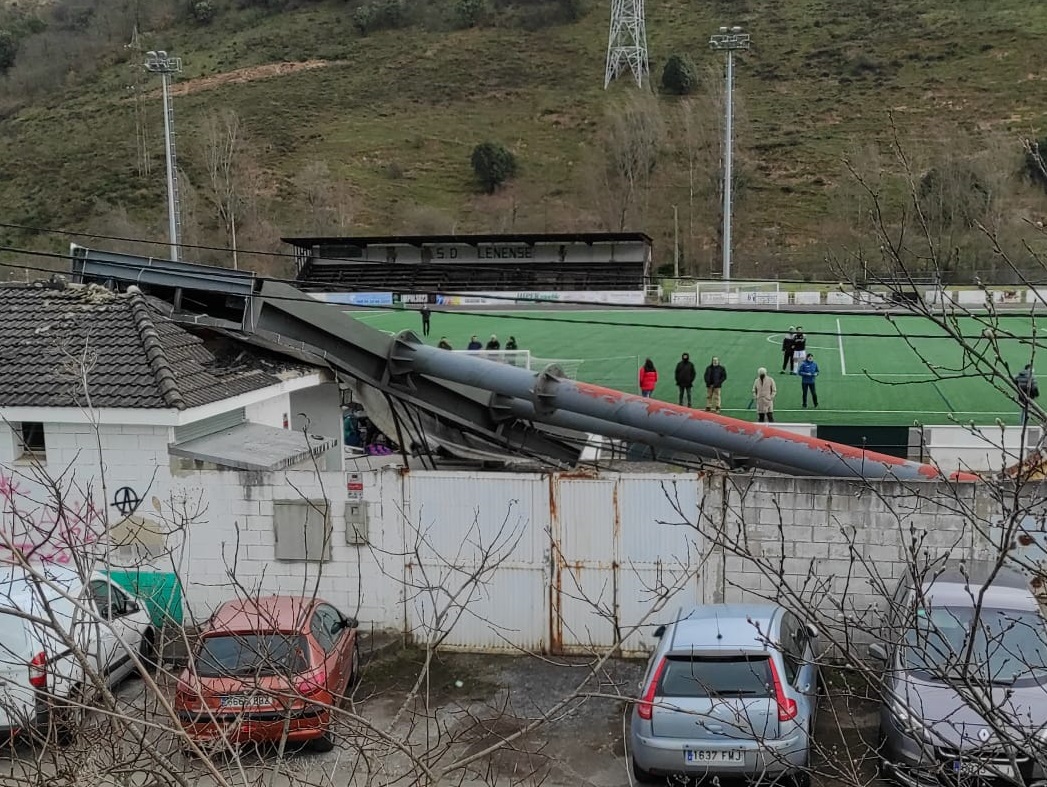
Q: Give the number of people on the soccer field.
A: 13